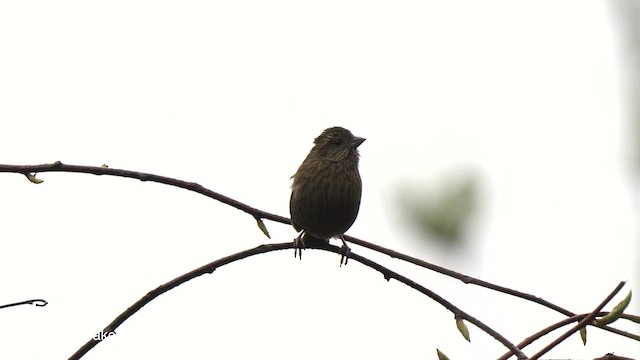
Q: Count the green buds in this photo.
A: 6